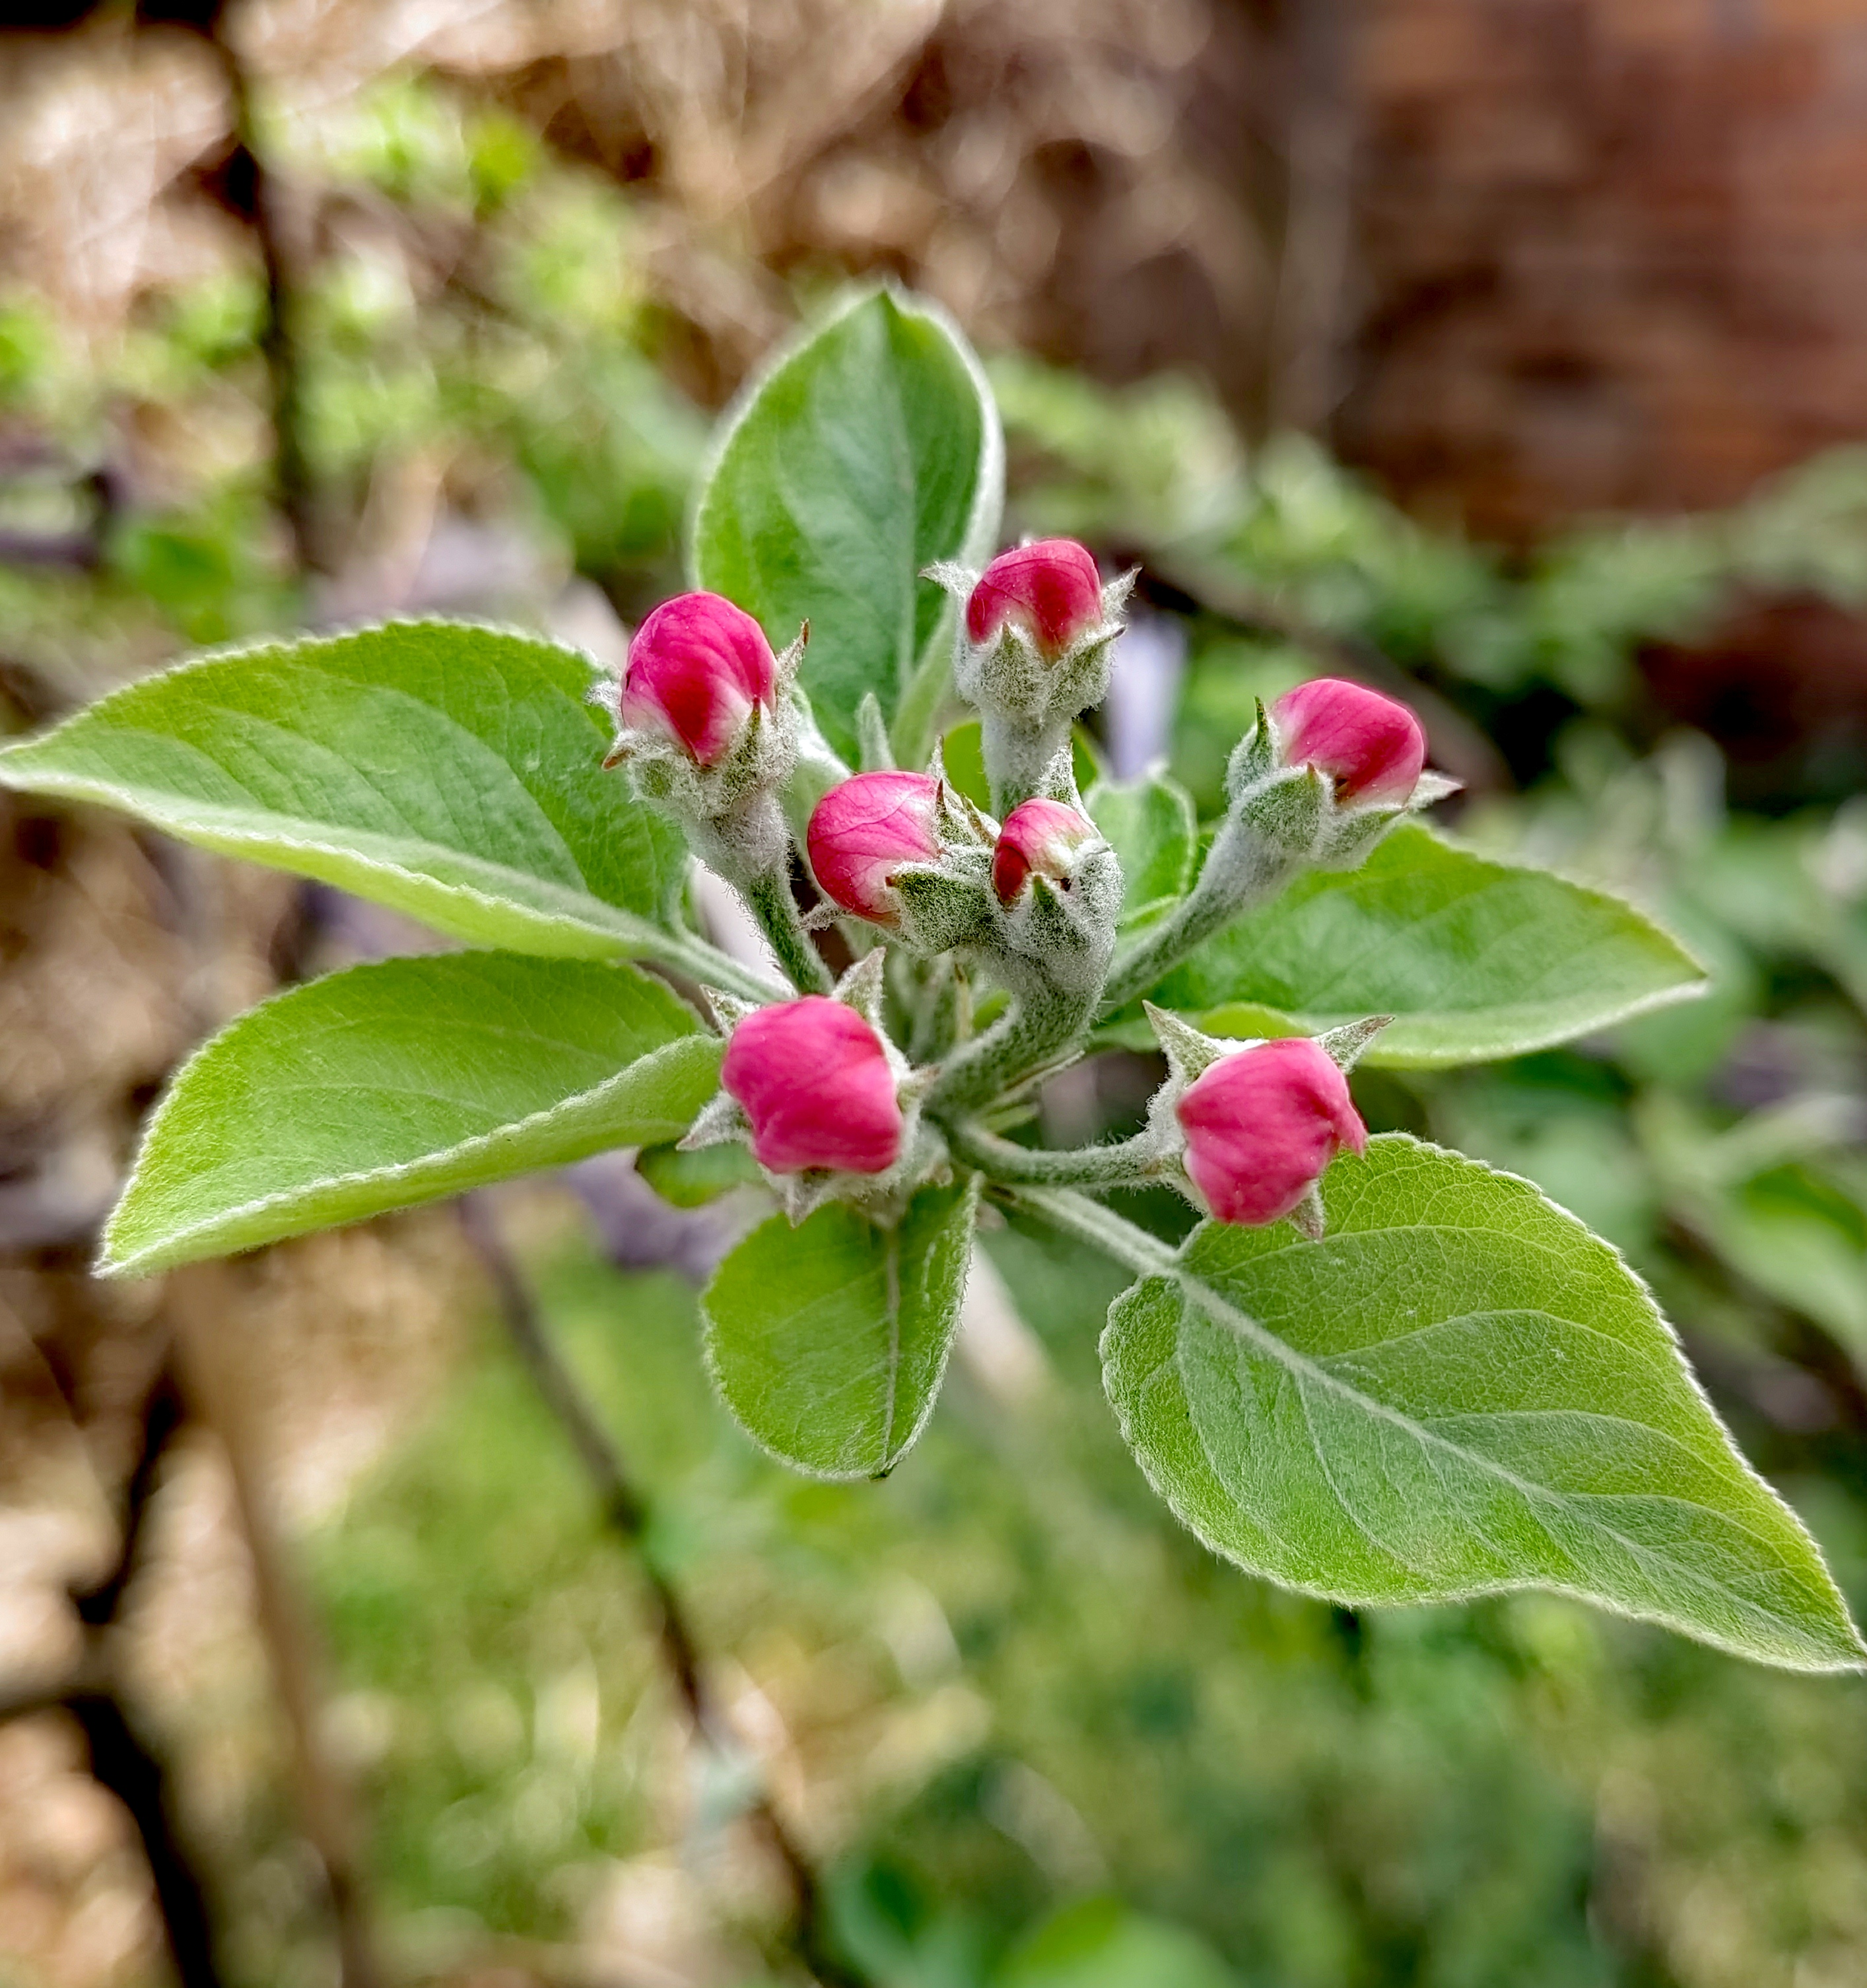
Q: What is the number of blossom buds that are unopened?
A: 7